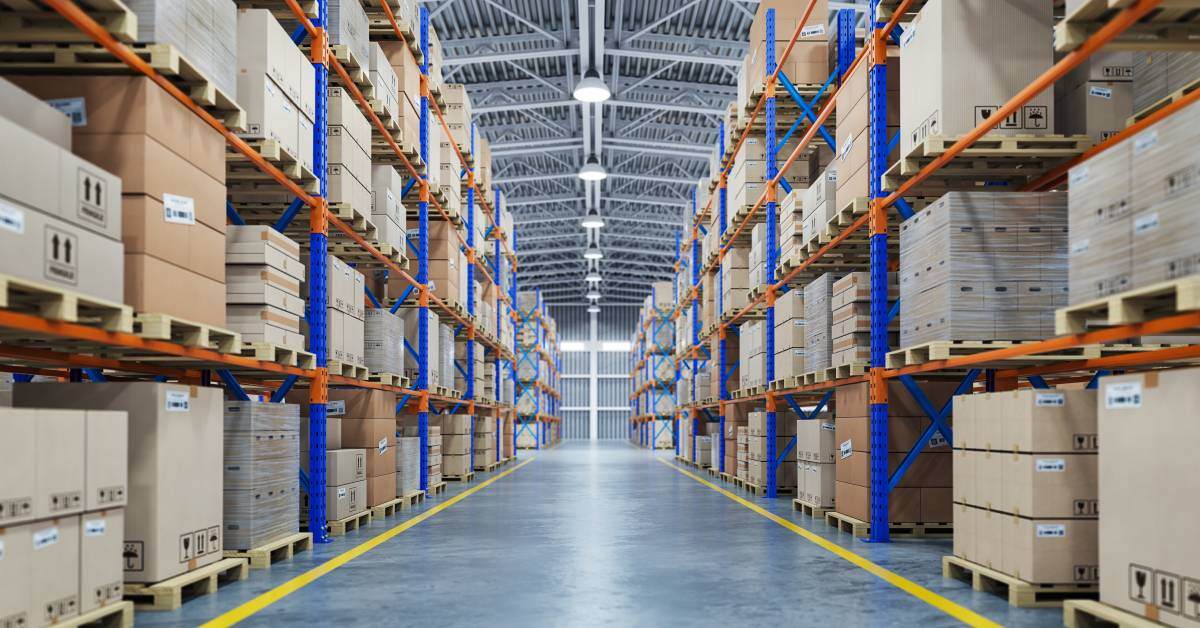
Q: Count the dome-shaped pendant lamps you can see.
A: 7